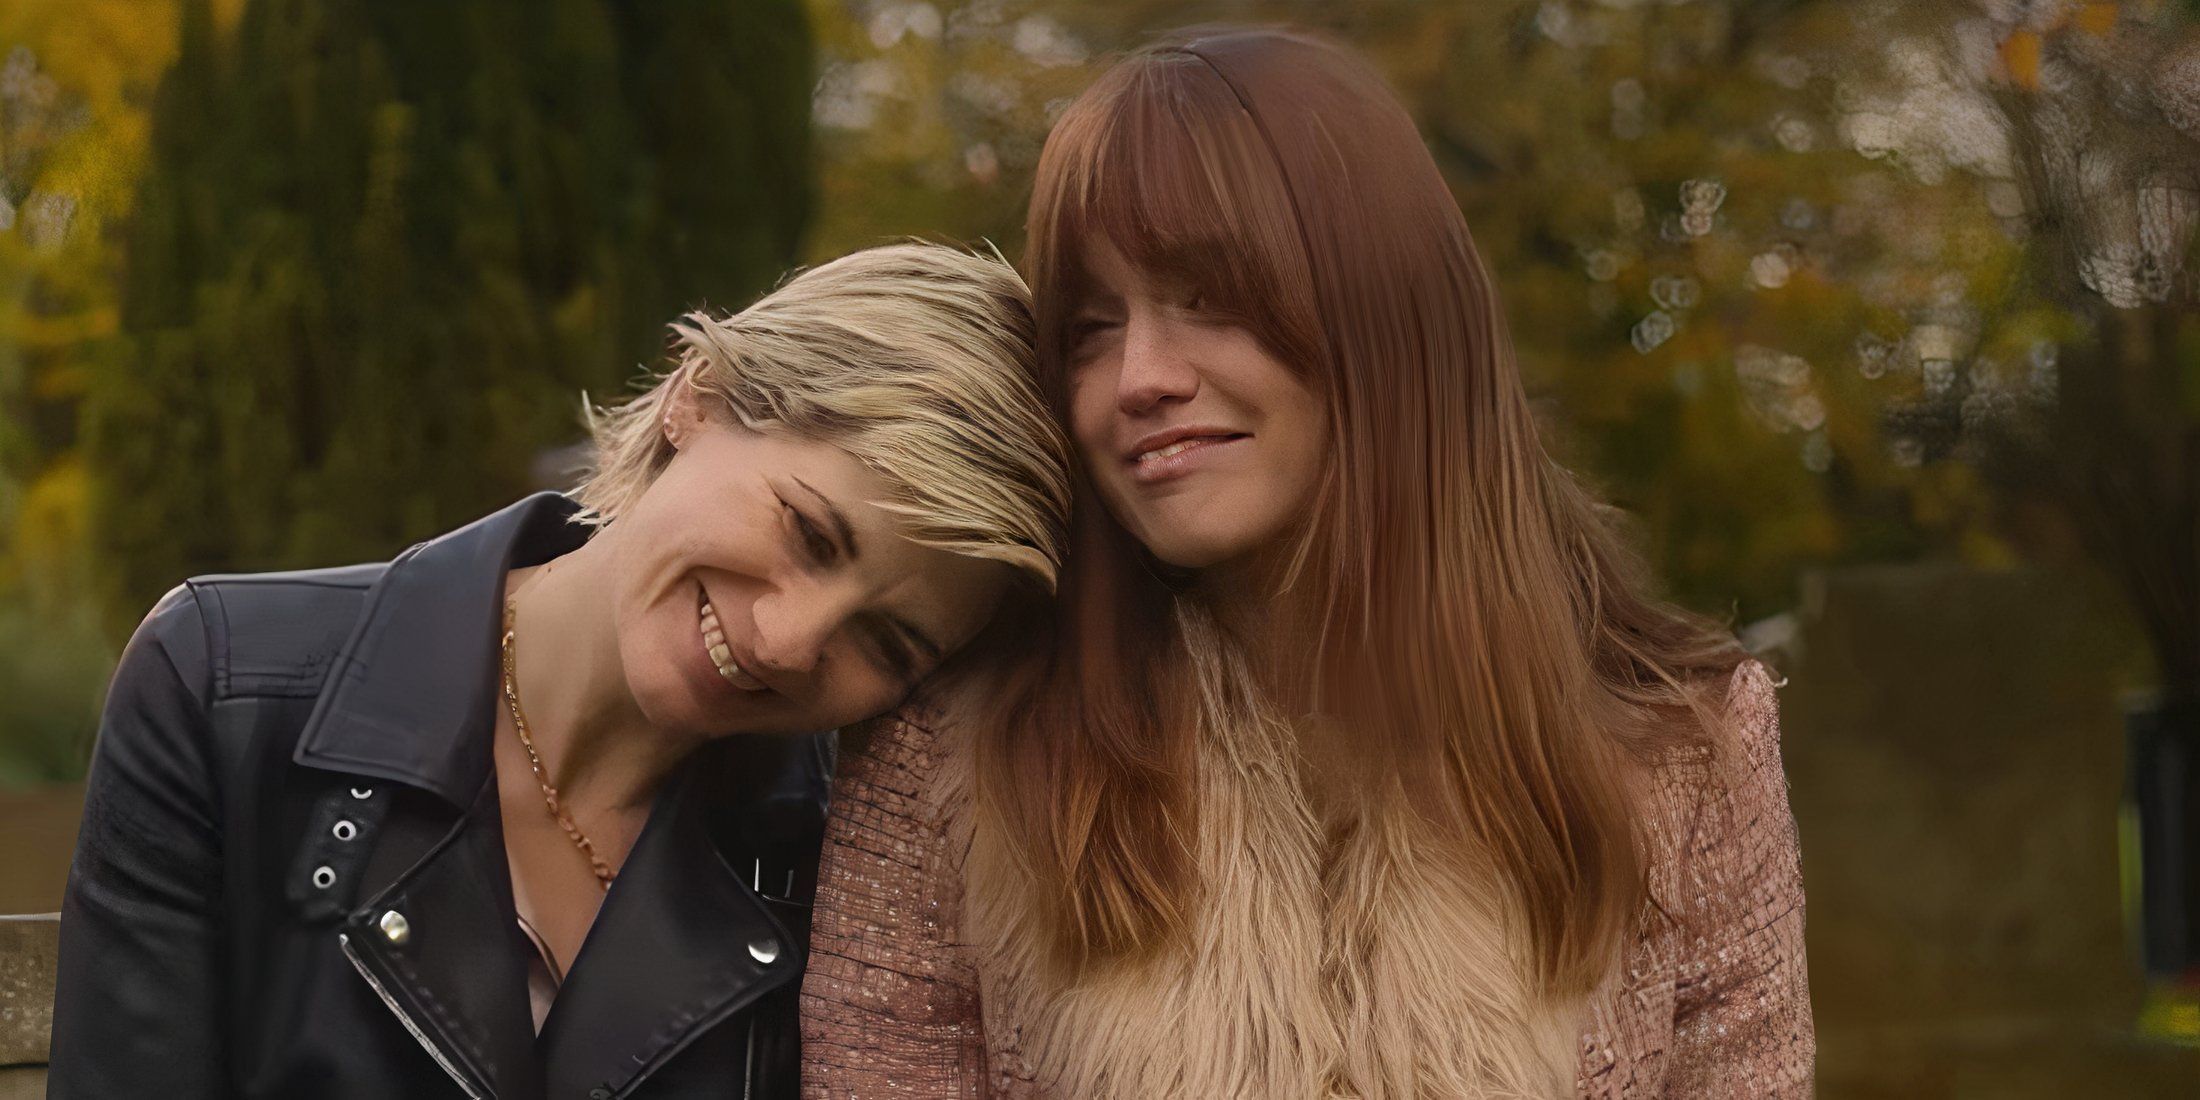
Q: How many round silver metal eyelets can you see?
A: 3